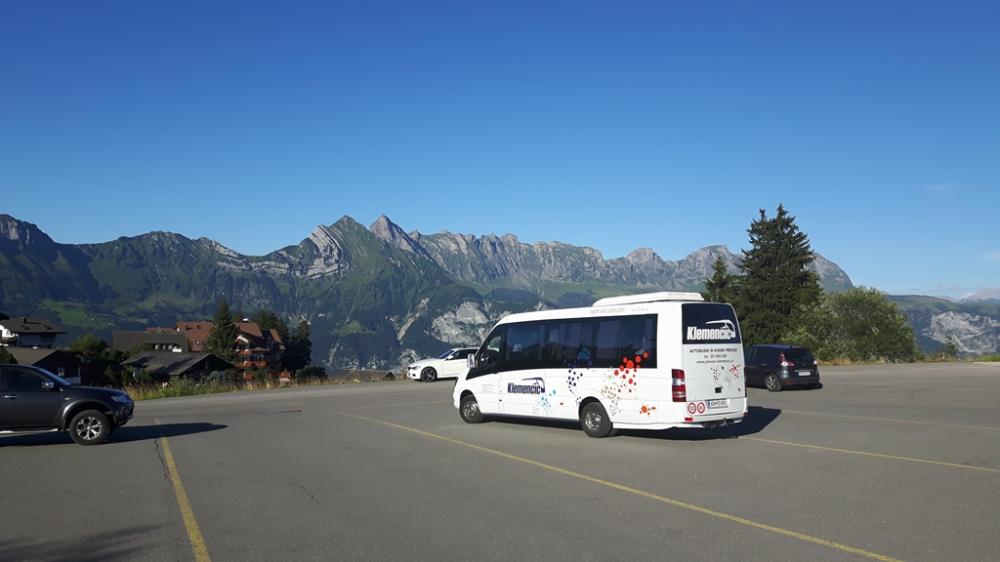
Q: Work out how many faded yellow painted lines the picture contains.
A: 4